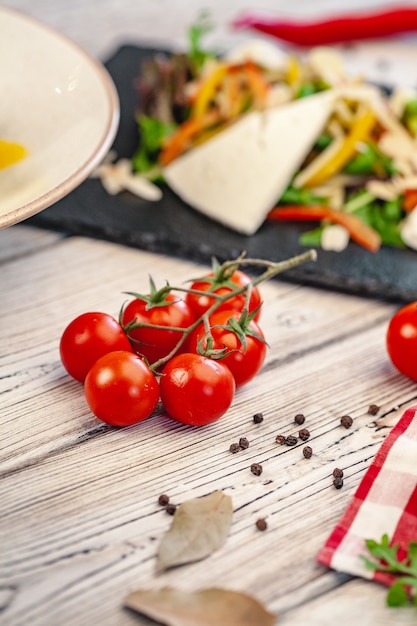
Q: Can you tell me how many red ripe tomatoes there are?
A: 7